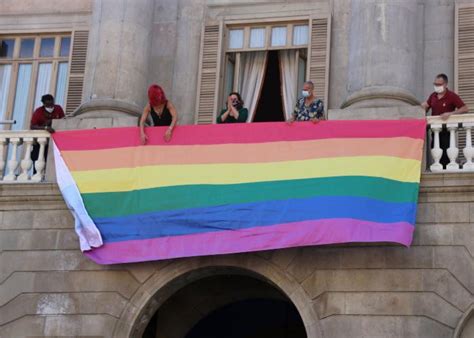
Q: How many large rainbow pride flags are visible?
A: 1